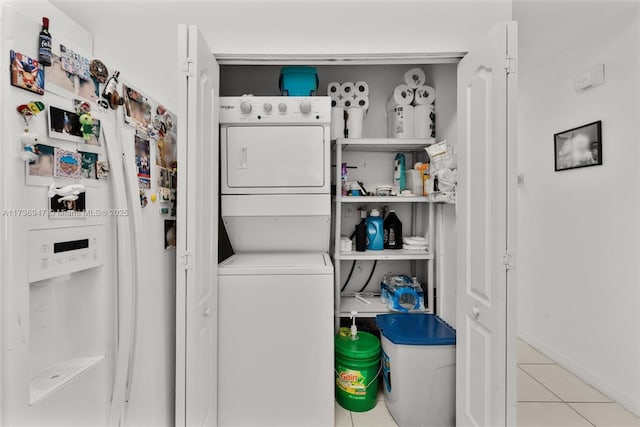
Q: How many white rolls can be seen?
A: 13